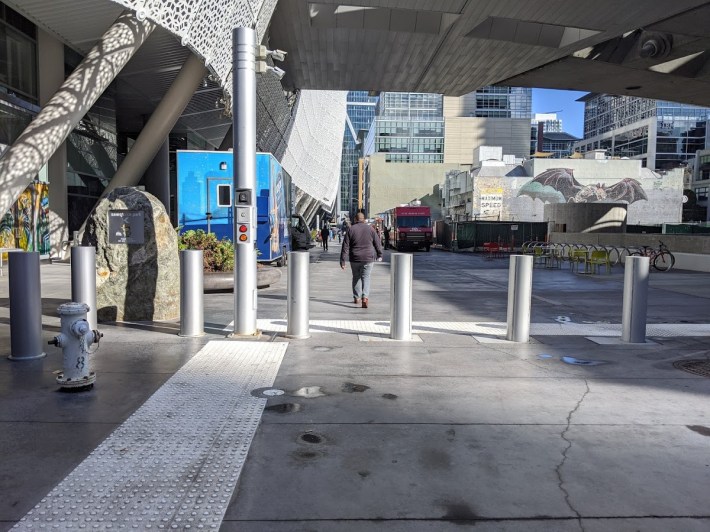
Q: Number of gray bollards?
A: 7